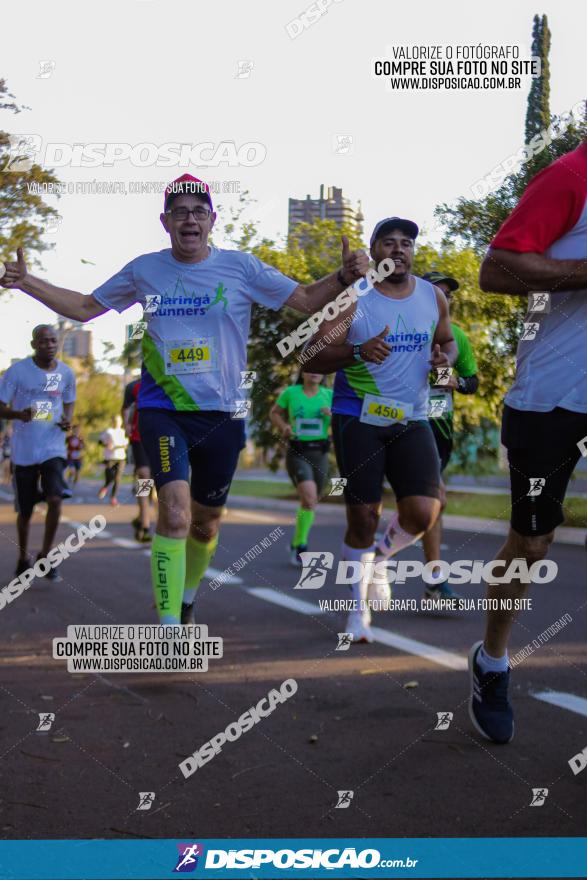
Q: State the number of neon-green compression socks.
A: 3